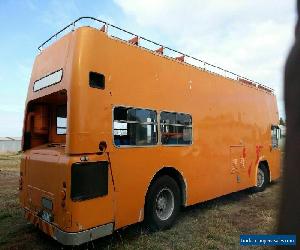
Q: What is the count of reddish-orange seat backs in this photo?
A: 4